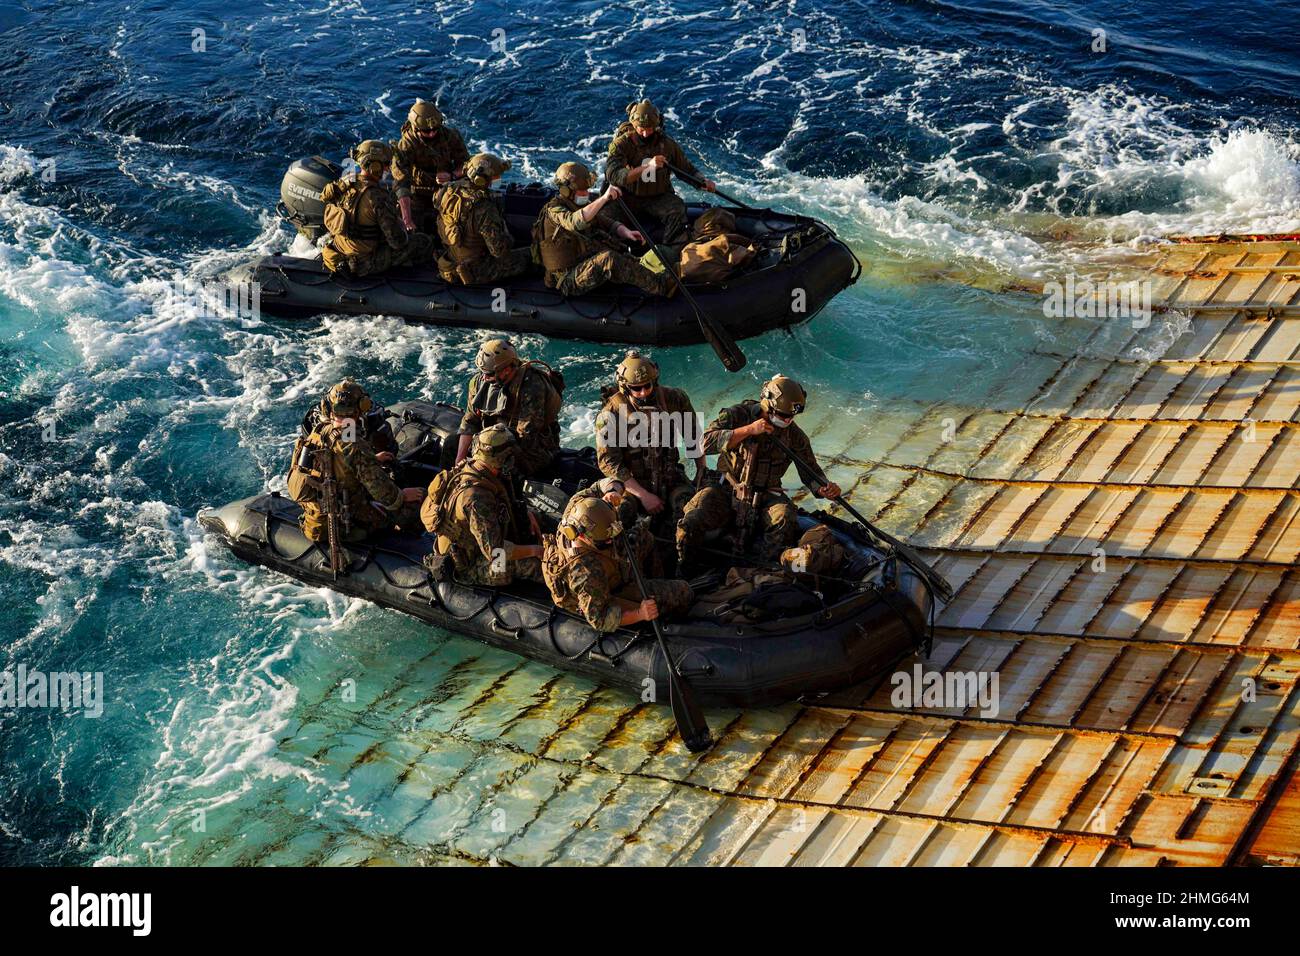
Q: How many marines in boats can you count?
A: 11